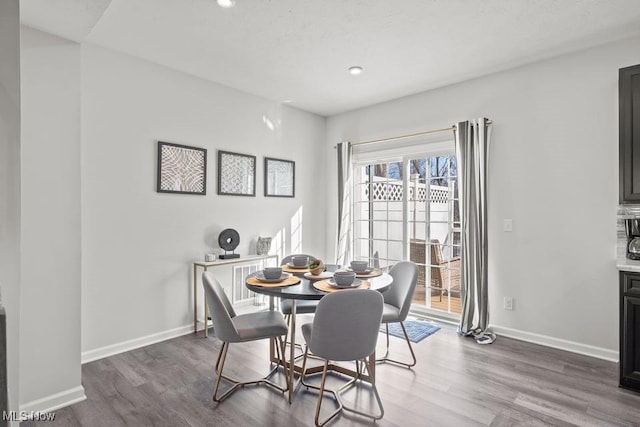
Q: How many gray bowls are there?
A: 4